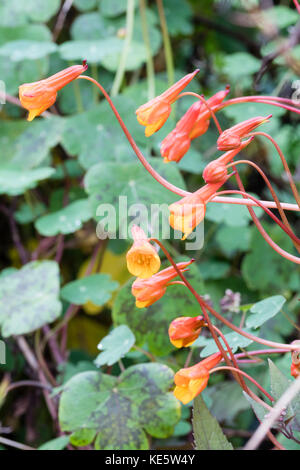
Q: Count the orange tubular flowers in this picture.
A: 11